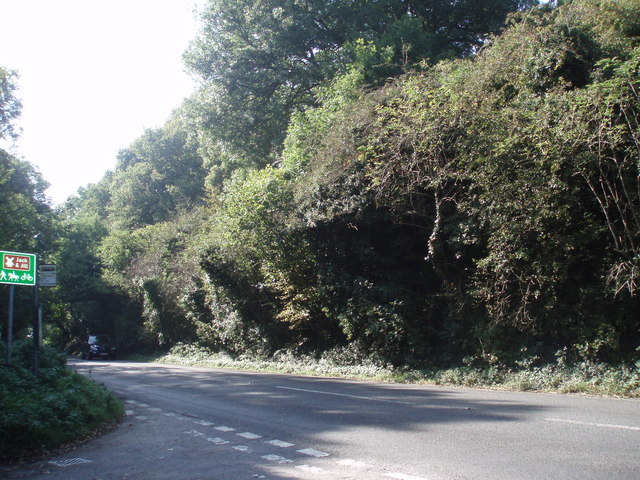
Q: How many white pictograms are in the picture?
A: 4